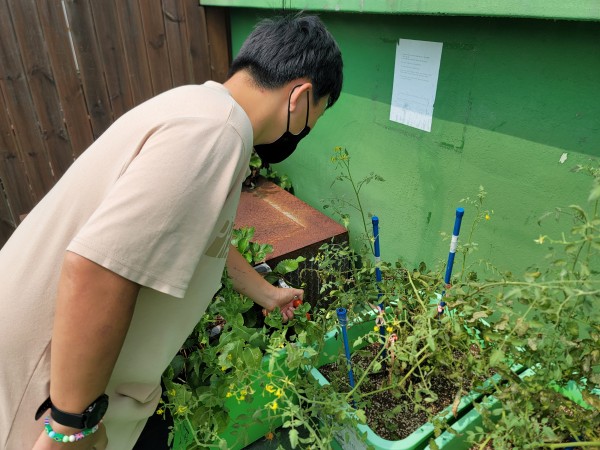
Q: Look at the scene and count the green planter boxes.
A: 3